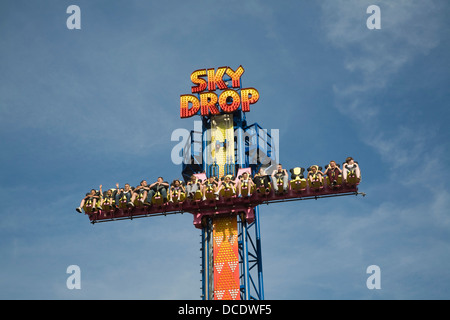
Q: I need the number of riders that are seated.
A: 15